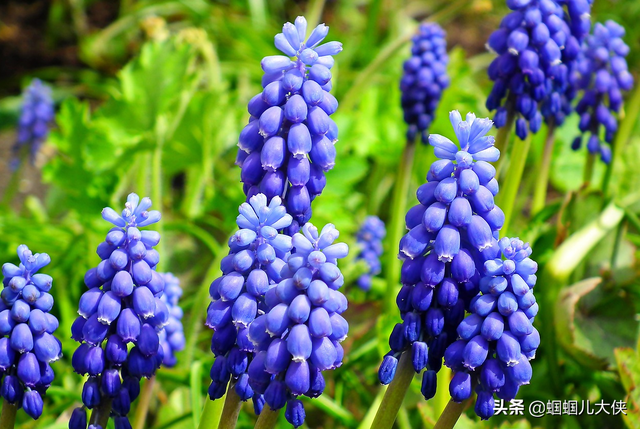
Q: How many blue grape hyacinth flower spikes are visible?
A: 14